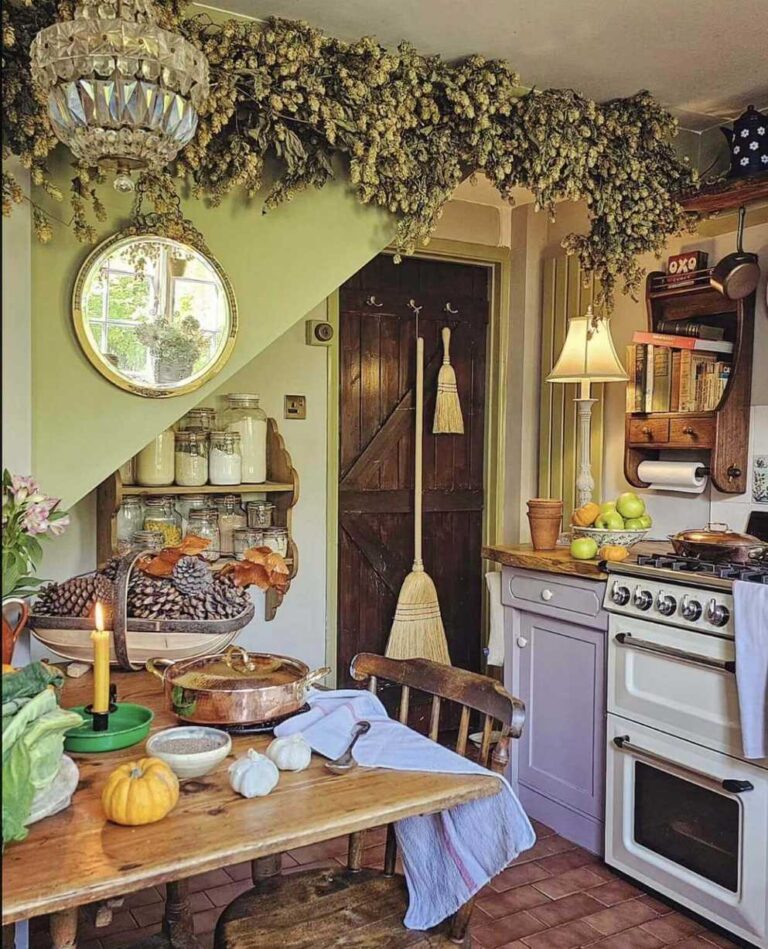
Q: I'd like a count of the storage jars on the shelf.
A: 15